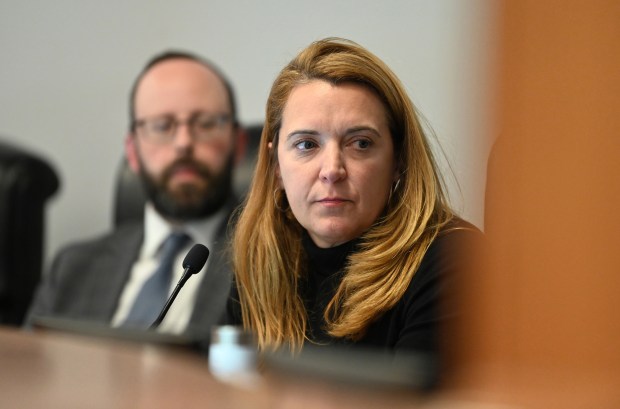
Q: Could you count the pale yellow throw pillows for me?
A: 0